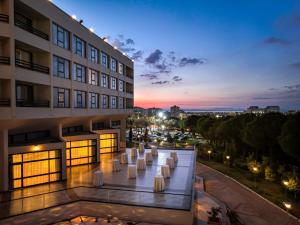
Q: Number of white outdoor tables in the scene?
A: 13